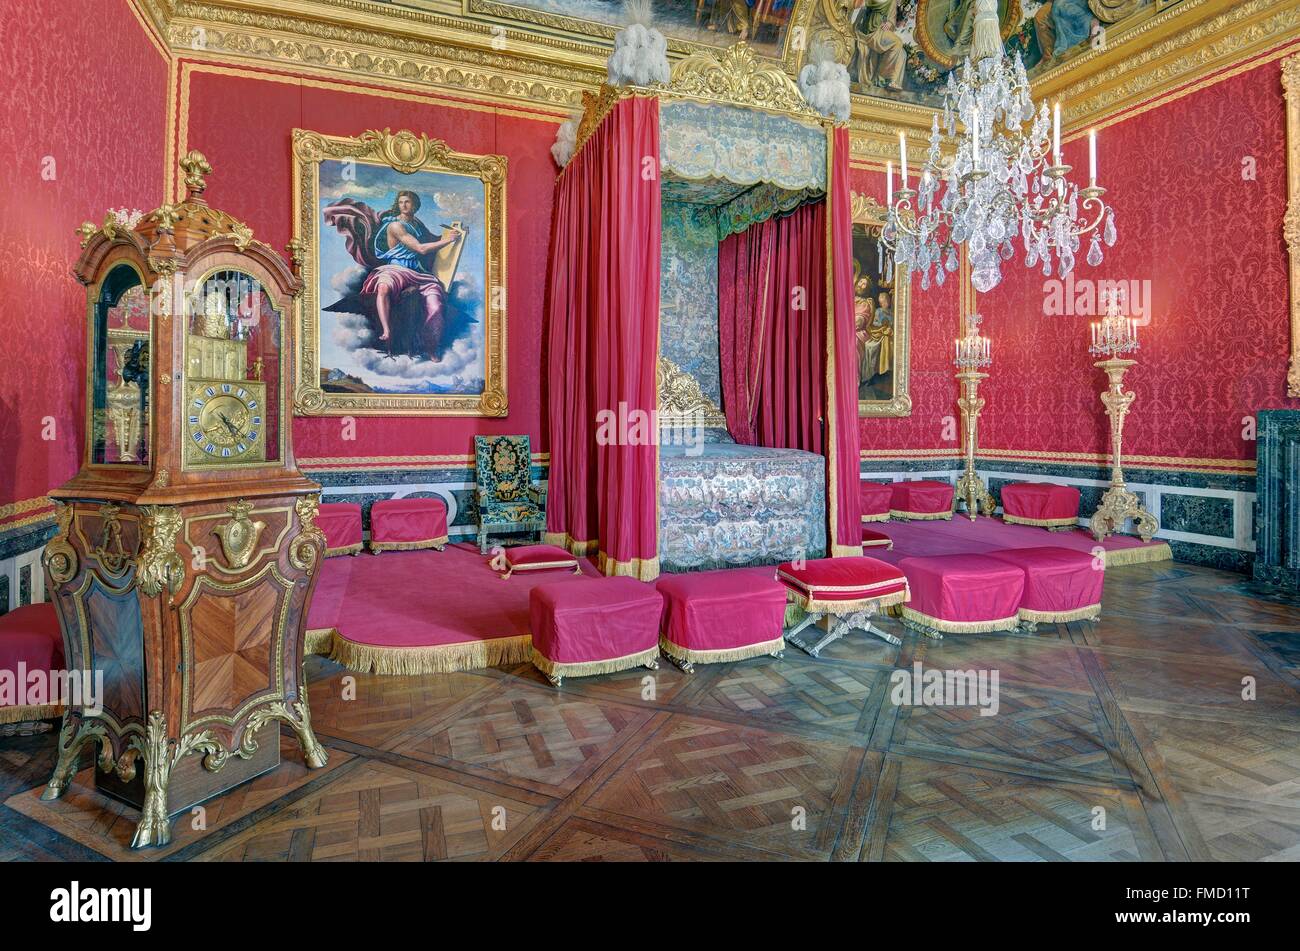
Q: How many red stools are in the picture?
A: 11